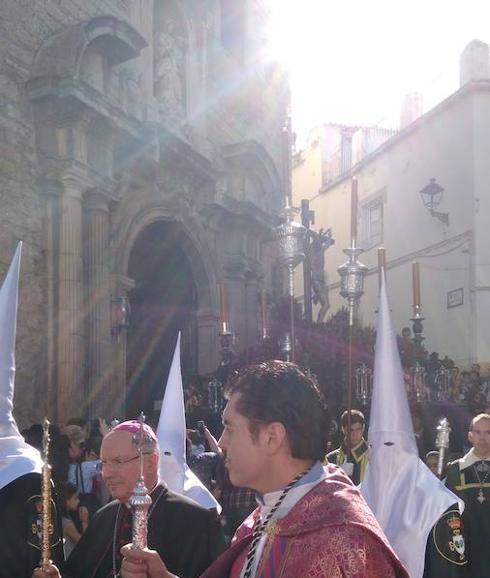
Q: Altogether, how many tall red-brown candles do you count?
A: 6